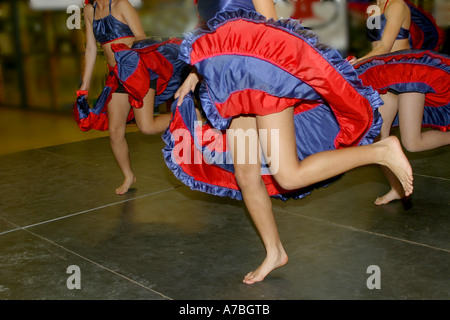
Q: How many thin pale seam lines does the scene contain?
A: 4